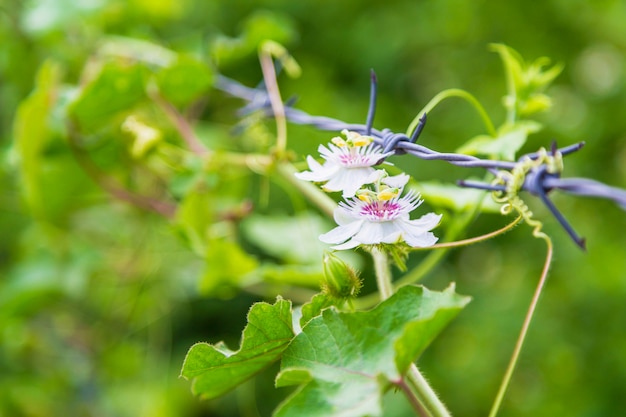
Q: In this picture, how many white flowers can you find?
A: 2